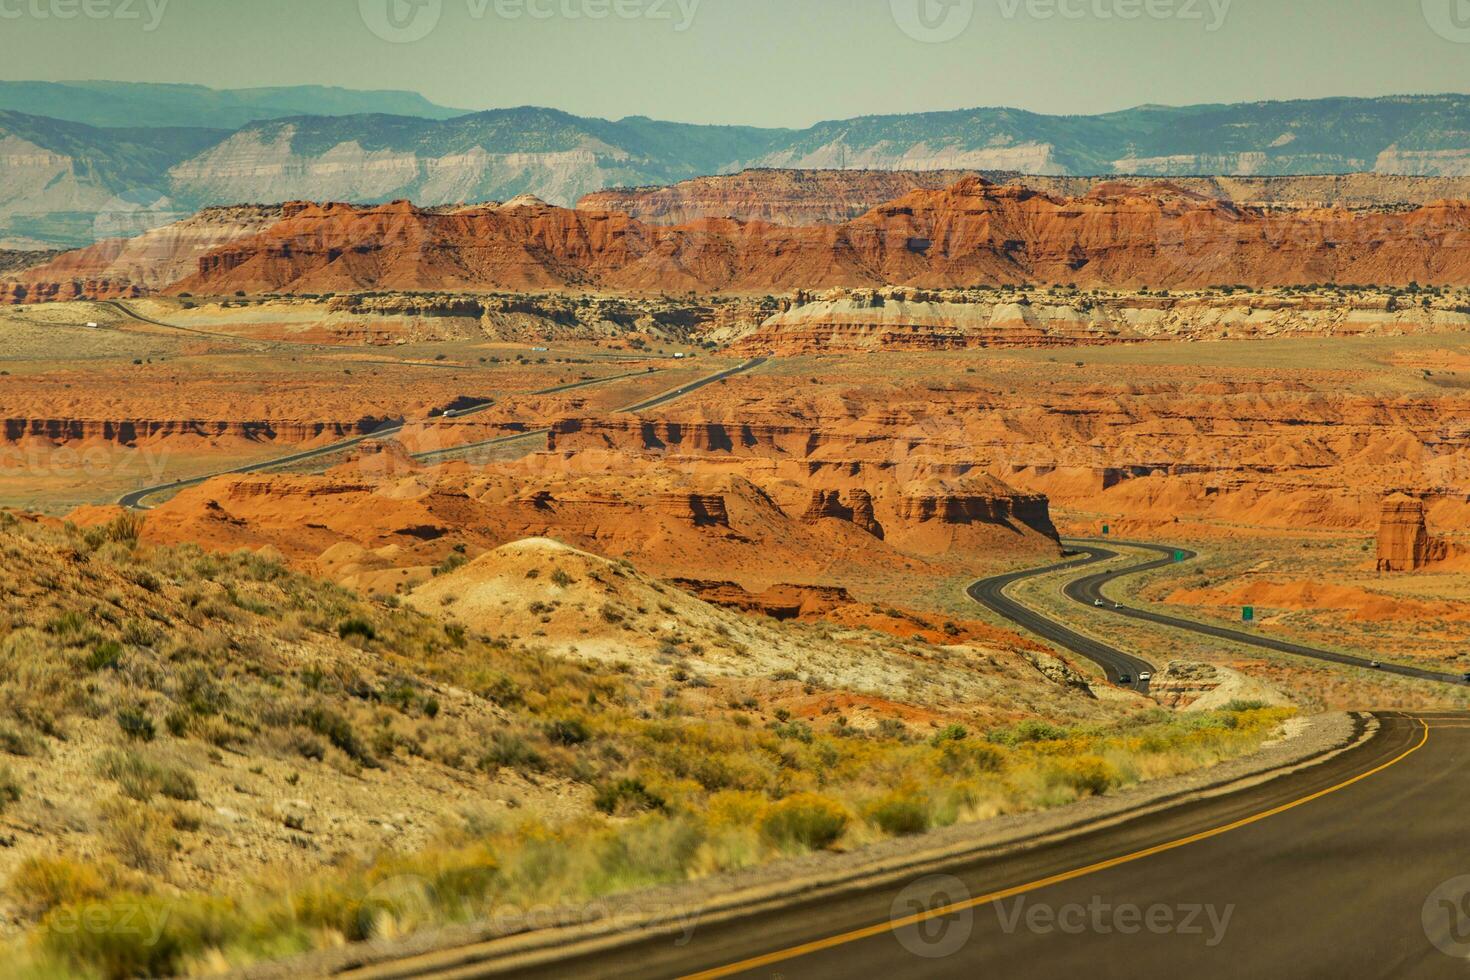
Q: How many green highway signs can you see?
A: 3